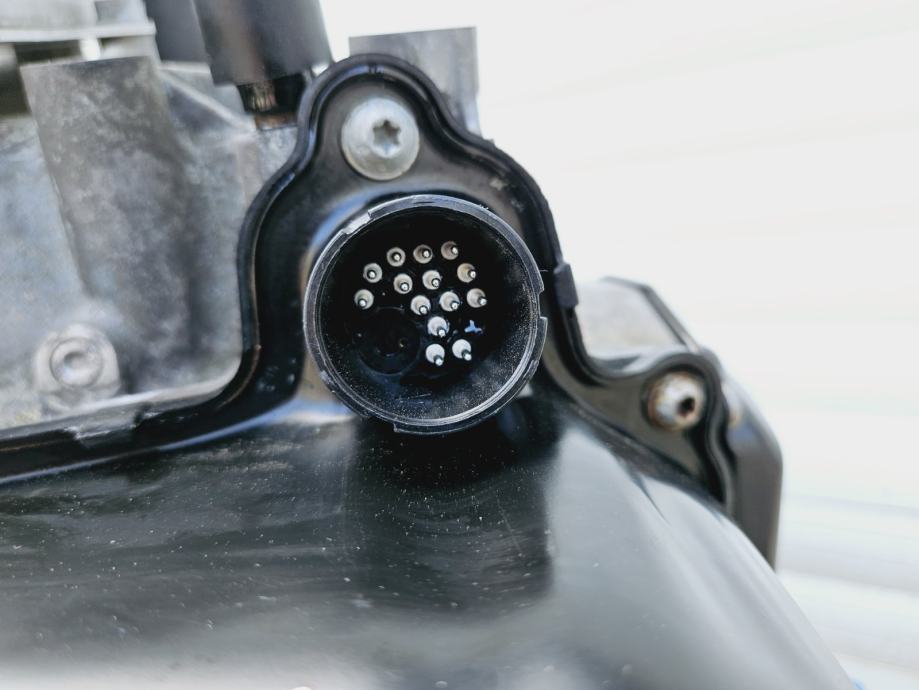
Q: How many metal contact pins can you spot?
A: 14